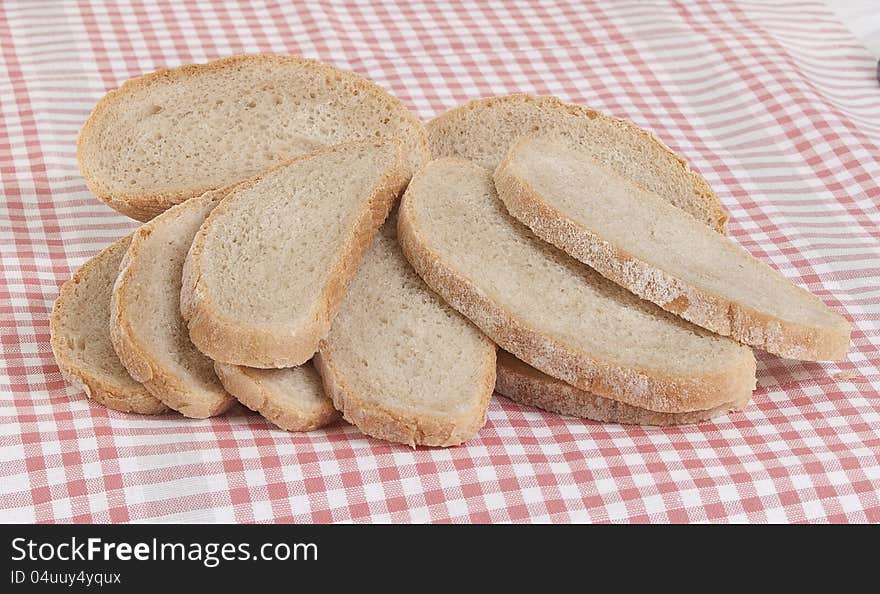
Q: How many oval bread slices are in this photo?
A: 10